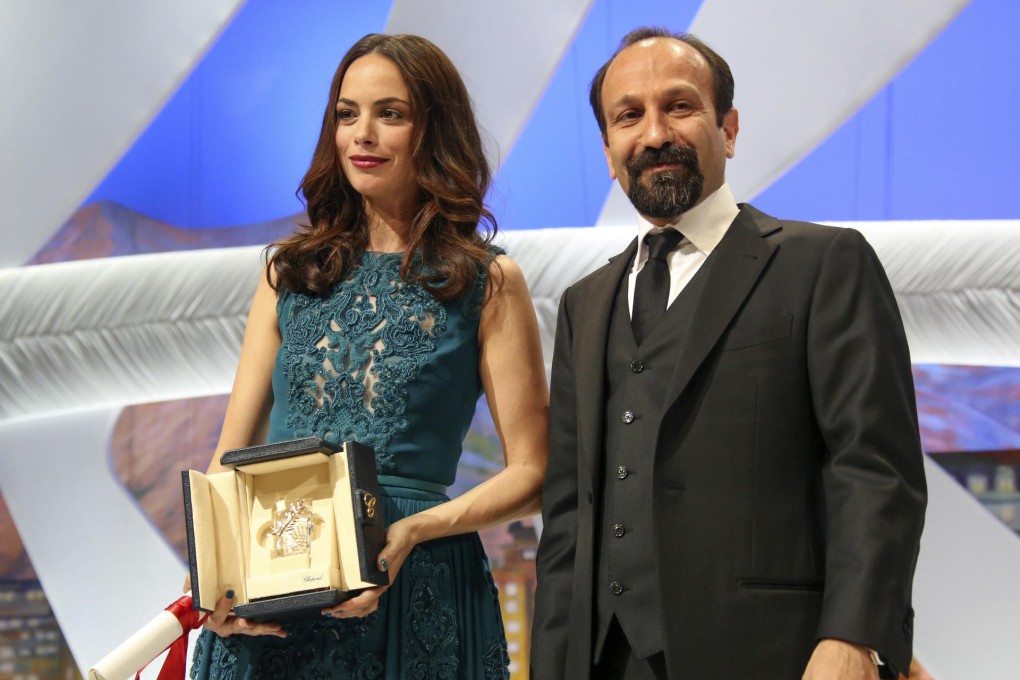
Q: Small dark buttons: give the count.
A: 5